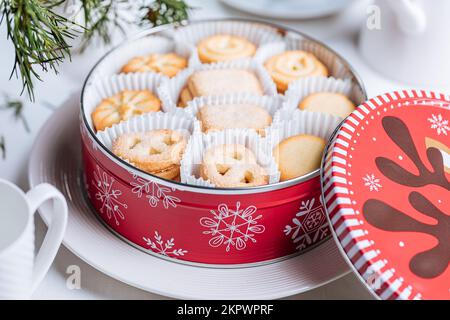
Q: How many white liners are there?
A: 10